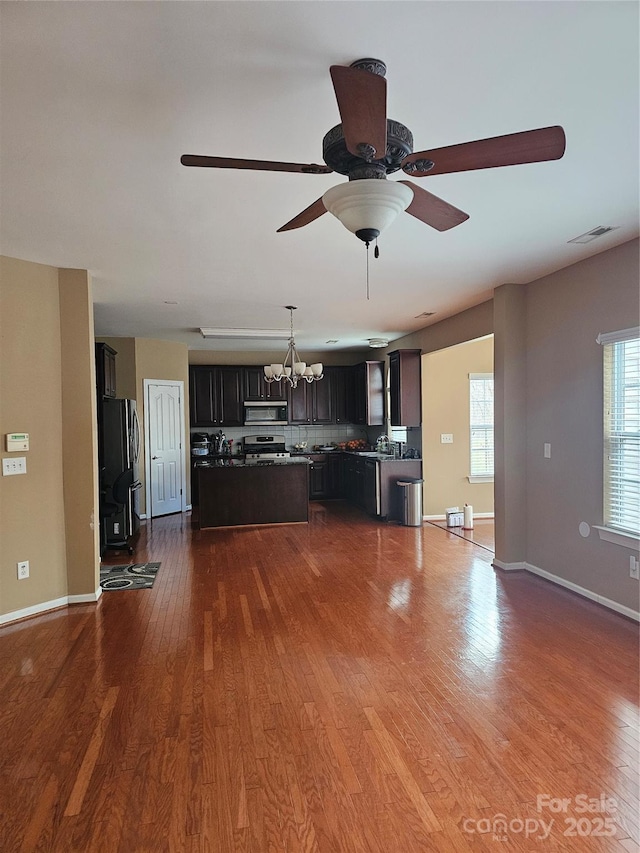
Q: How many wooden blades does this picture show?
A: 5